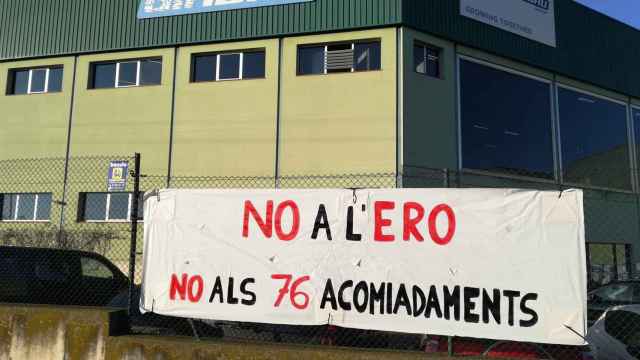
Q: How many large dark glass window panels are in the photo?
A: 3